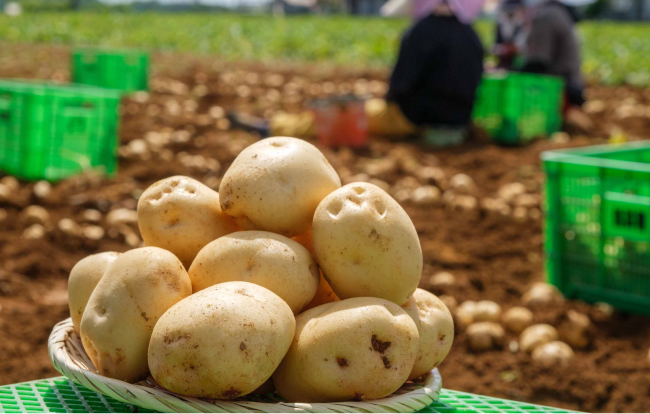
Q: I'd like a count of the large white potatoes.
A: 9